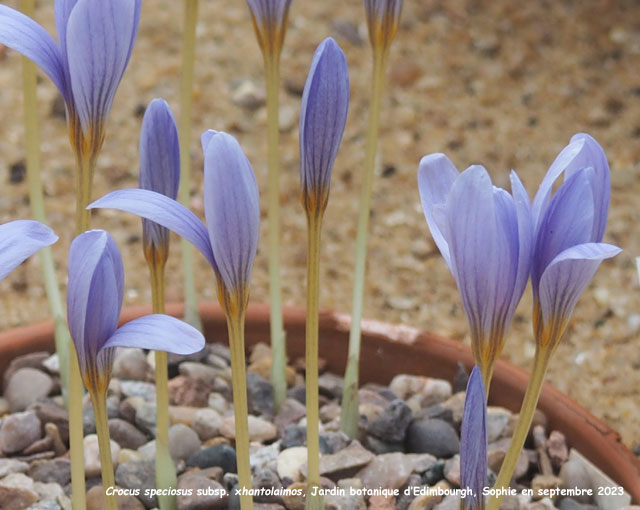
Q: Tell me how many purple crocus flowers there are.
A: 11